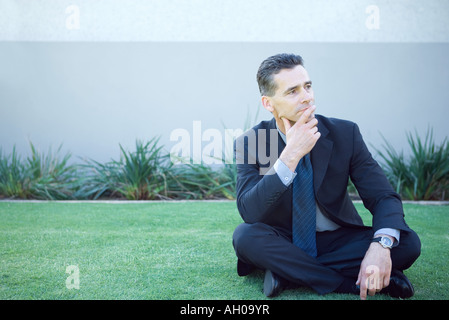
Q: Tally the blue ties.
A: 1